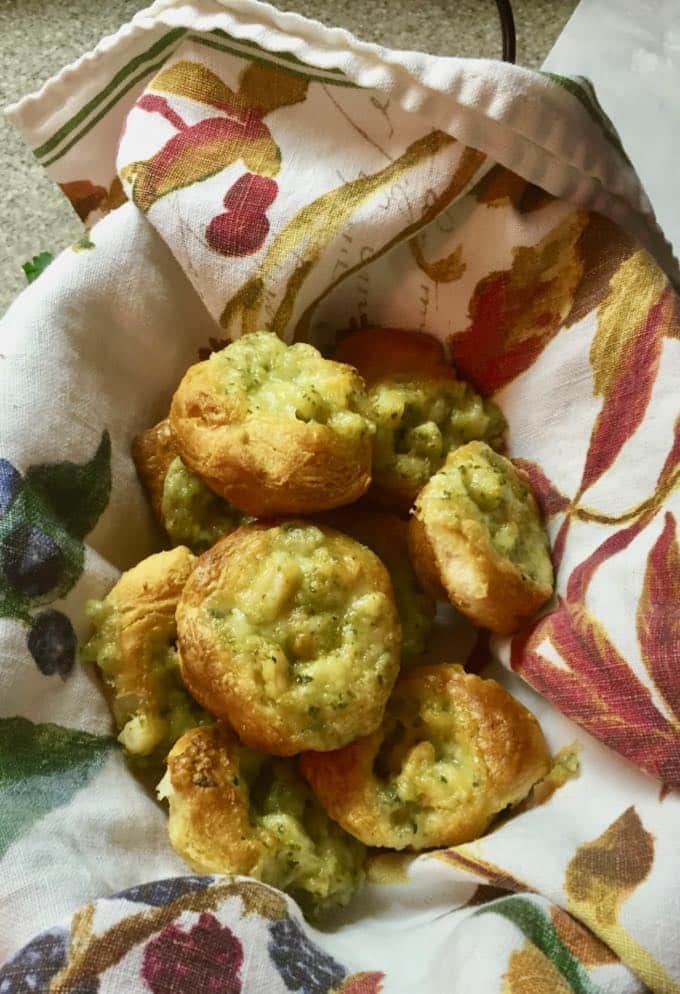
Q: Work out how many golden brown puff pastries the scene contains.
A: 9